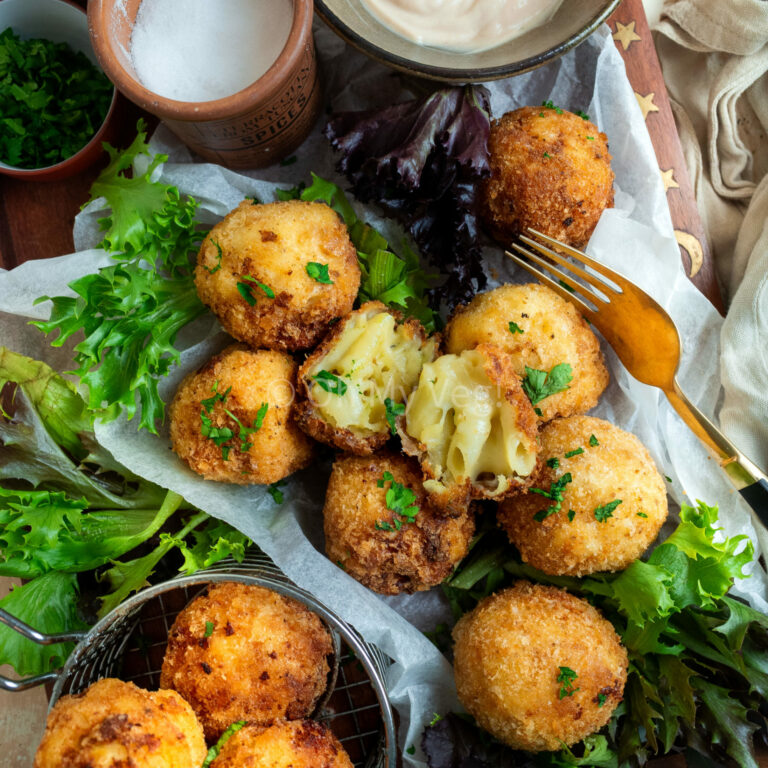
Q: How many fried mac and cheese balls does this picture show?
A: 11